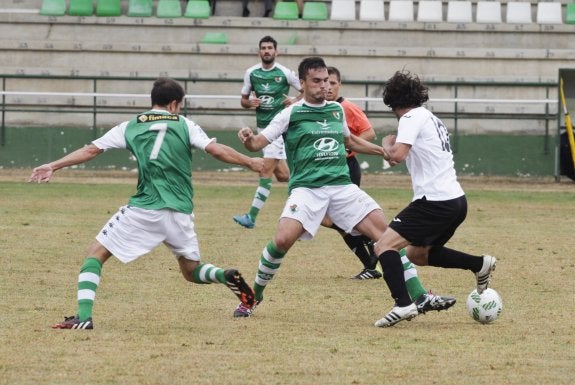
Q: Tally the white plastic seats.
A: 8